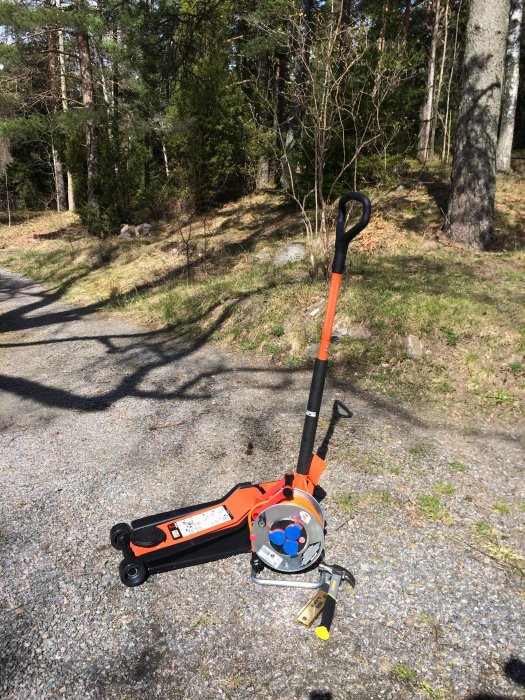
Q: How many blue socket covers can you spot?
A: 3